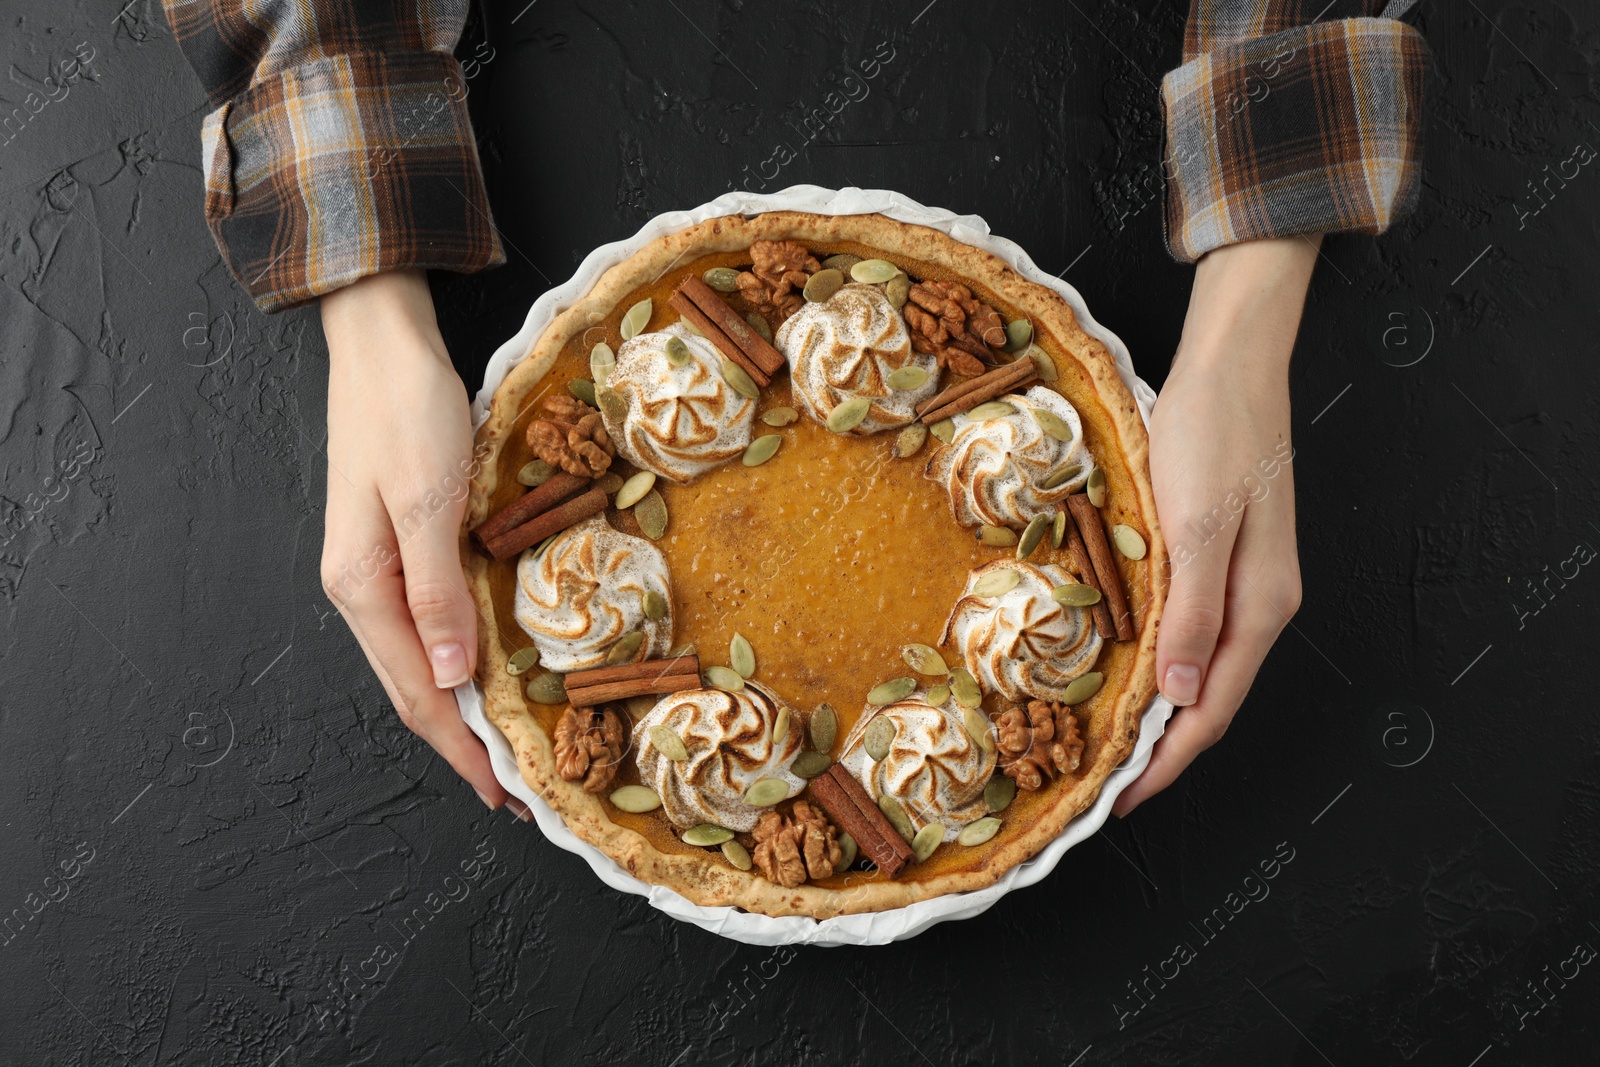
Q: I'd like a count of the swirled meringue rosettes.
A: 7